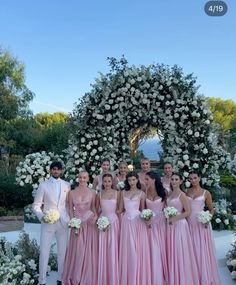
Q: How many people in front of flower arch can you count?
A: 11